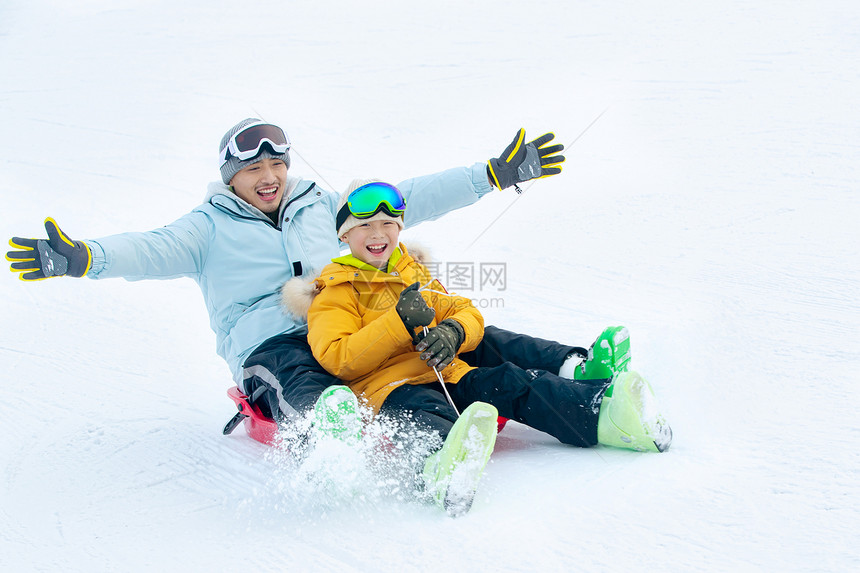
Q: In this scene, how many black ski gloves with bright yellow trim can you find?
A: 2